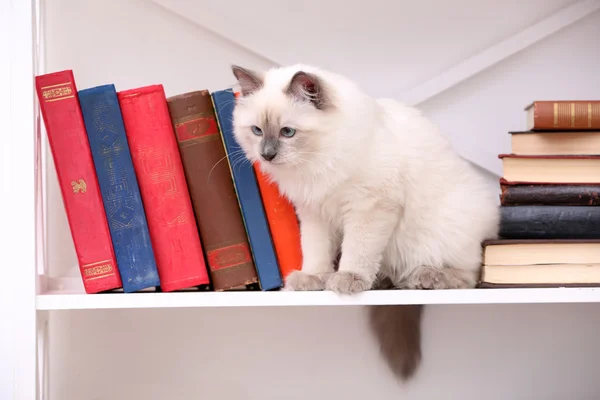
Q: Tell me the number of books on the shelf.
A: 12